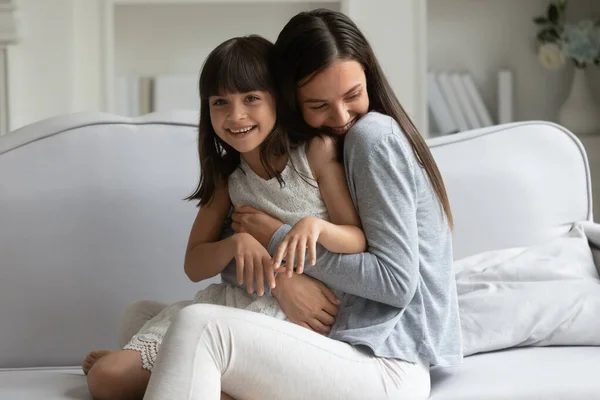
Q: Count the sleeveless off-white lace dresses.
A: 1